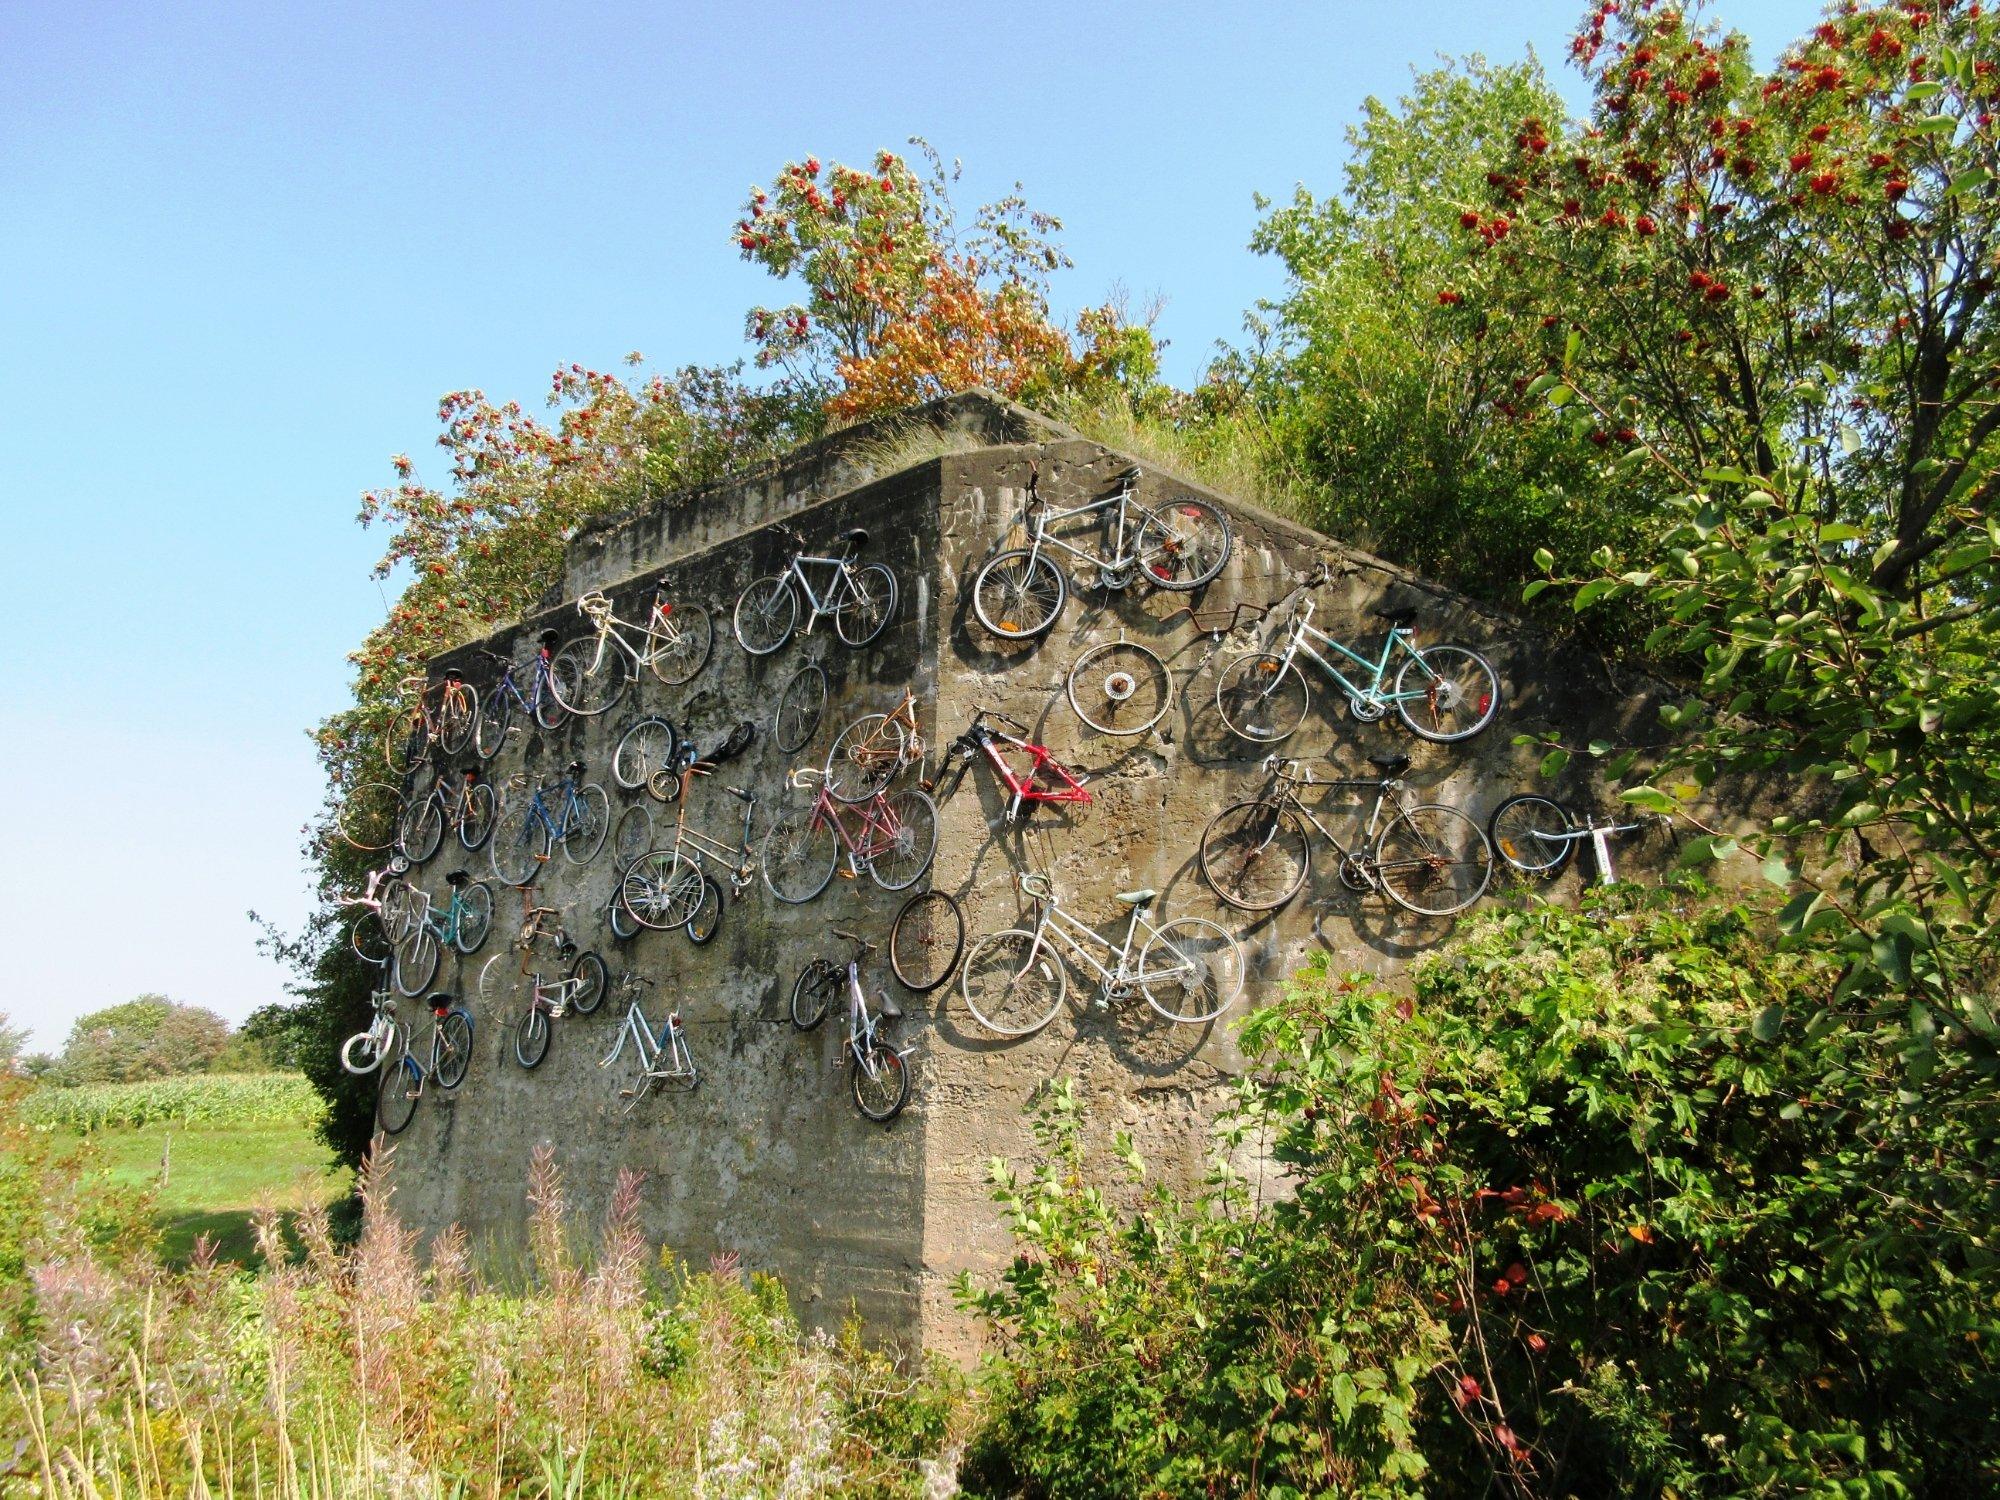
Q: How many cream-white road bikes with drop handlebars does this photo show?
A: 2